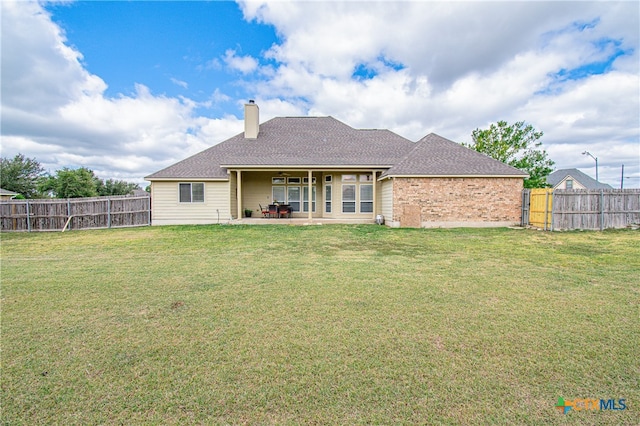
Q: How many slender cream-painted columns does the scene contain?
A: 3